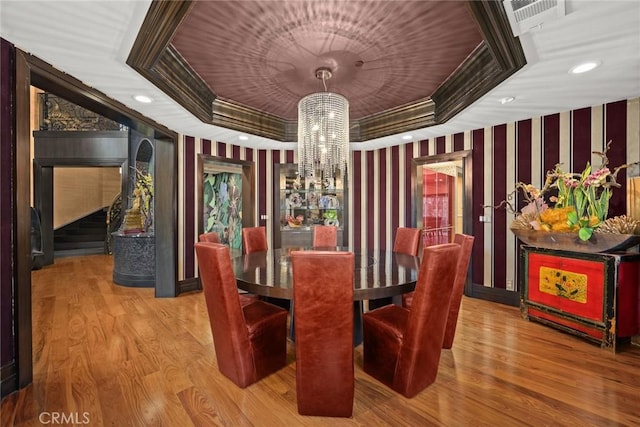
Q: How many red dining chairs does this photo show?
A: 8